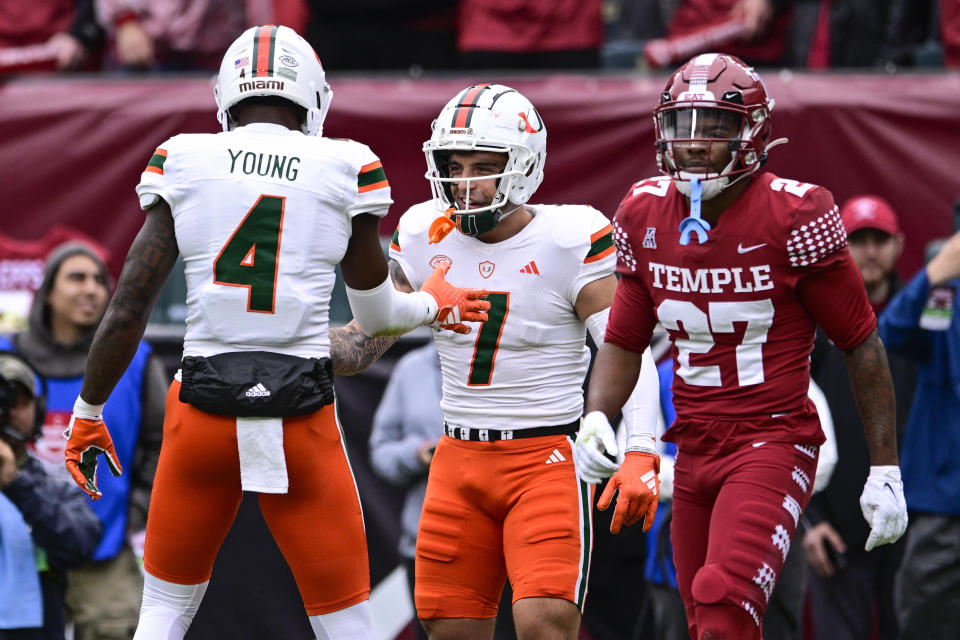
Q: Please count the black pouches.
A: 1